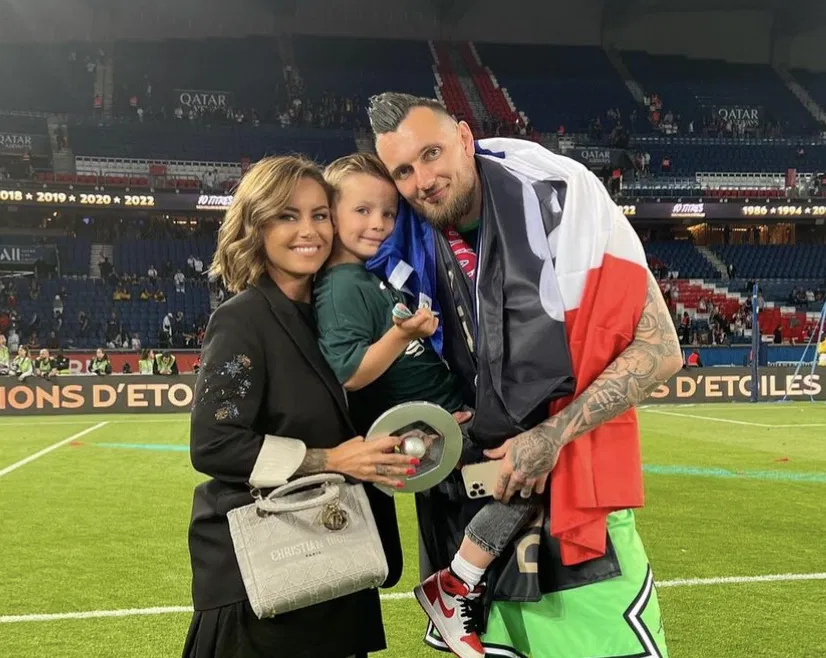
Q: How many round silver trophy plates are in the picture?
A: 1